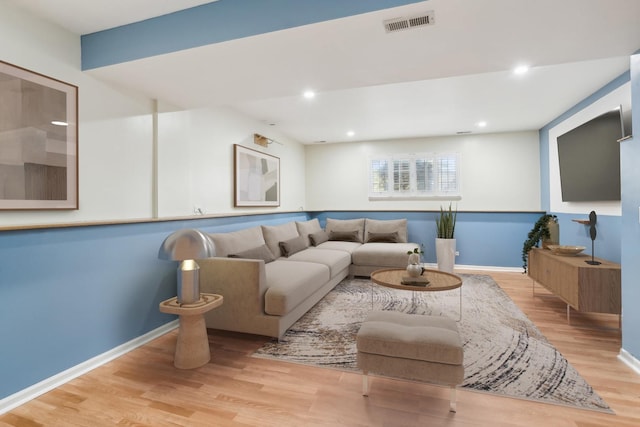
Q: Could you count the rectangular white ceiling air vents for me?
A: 1